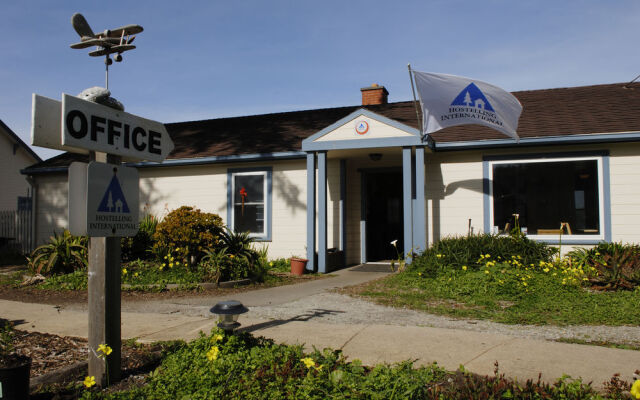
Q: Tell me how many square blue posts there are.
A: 4